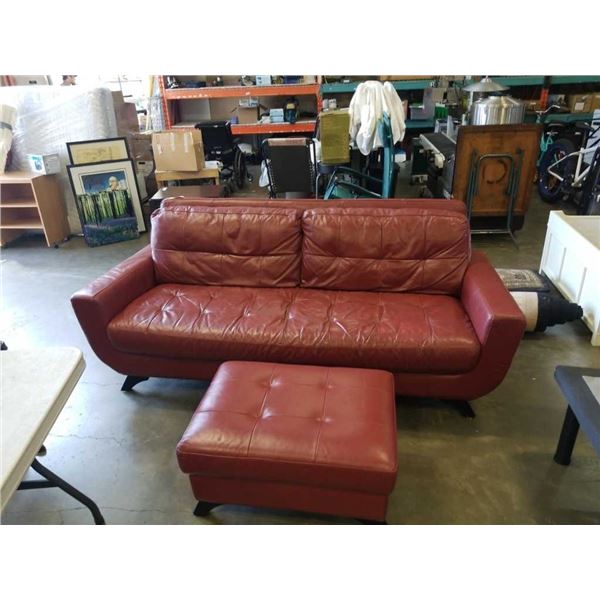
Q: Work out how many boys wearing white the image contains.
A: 0